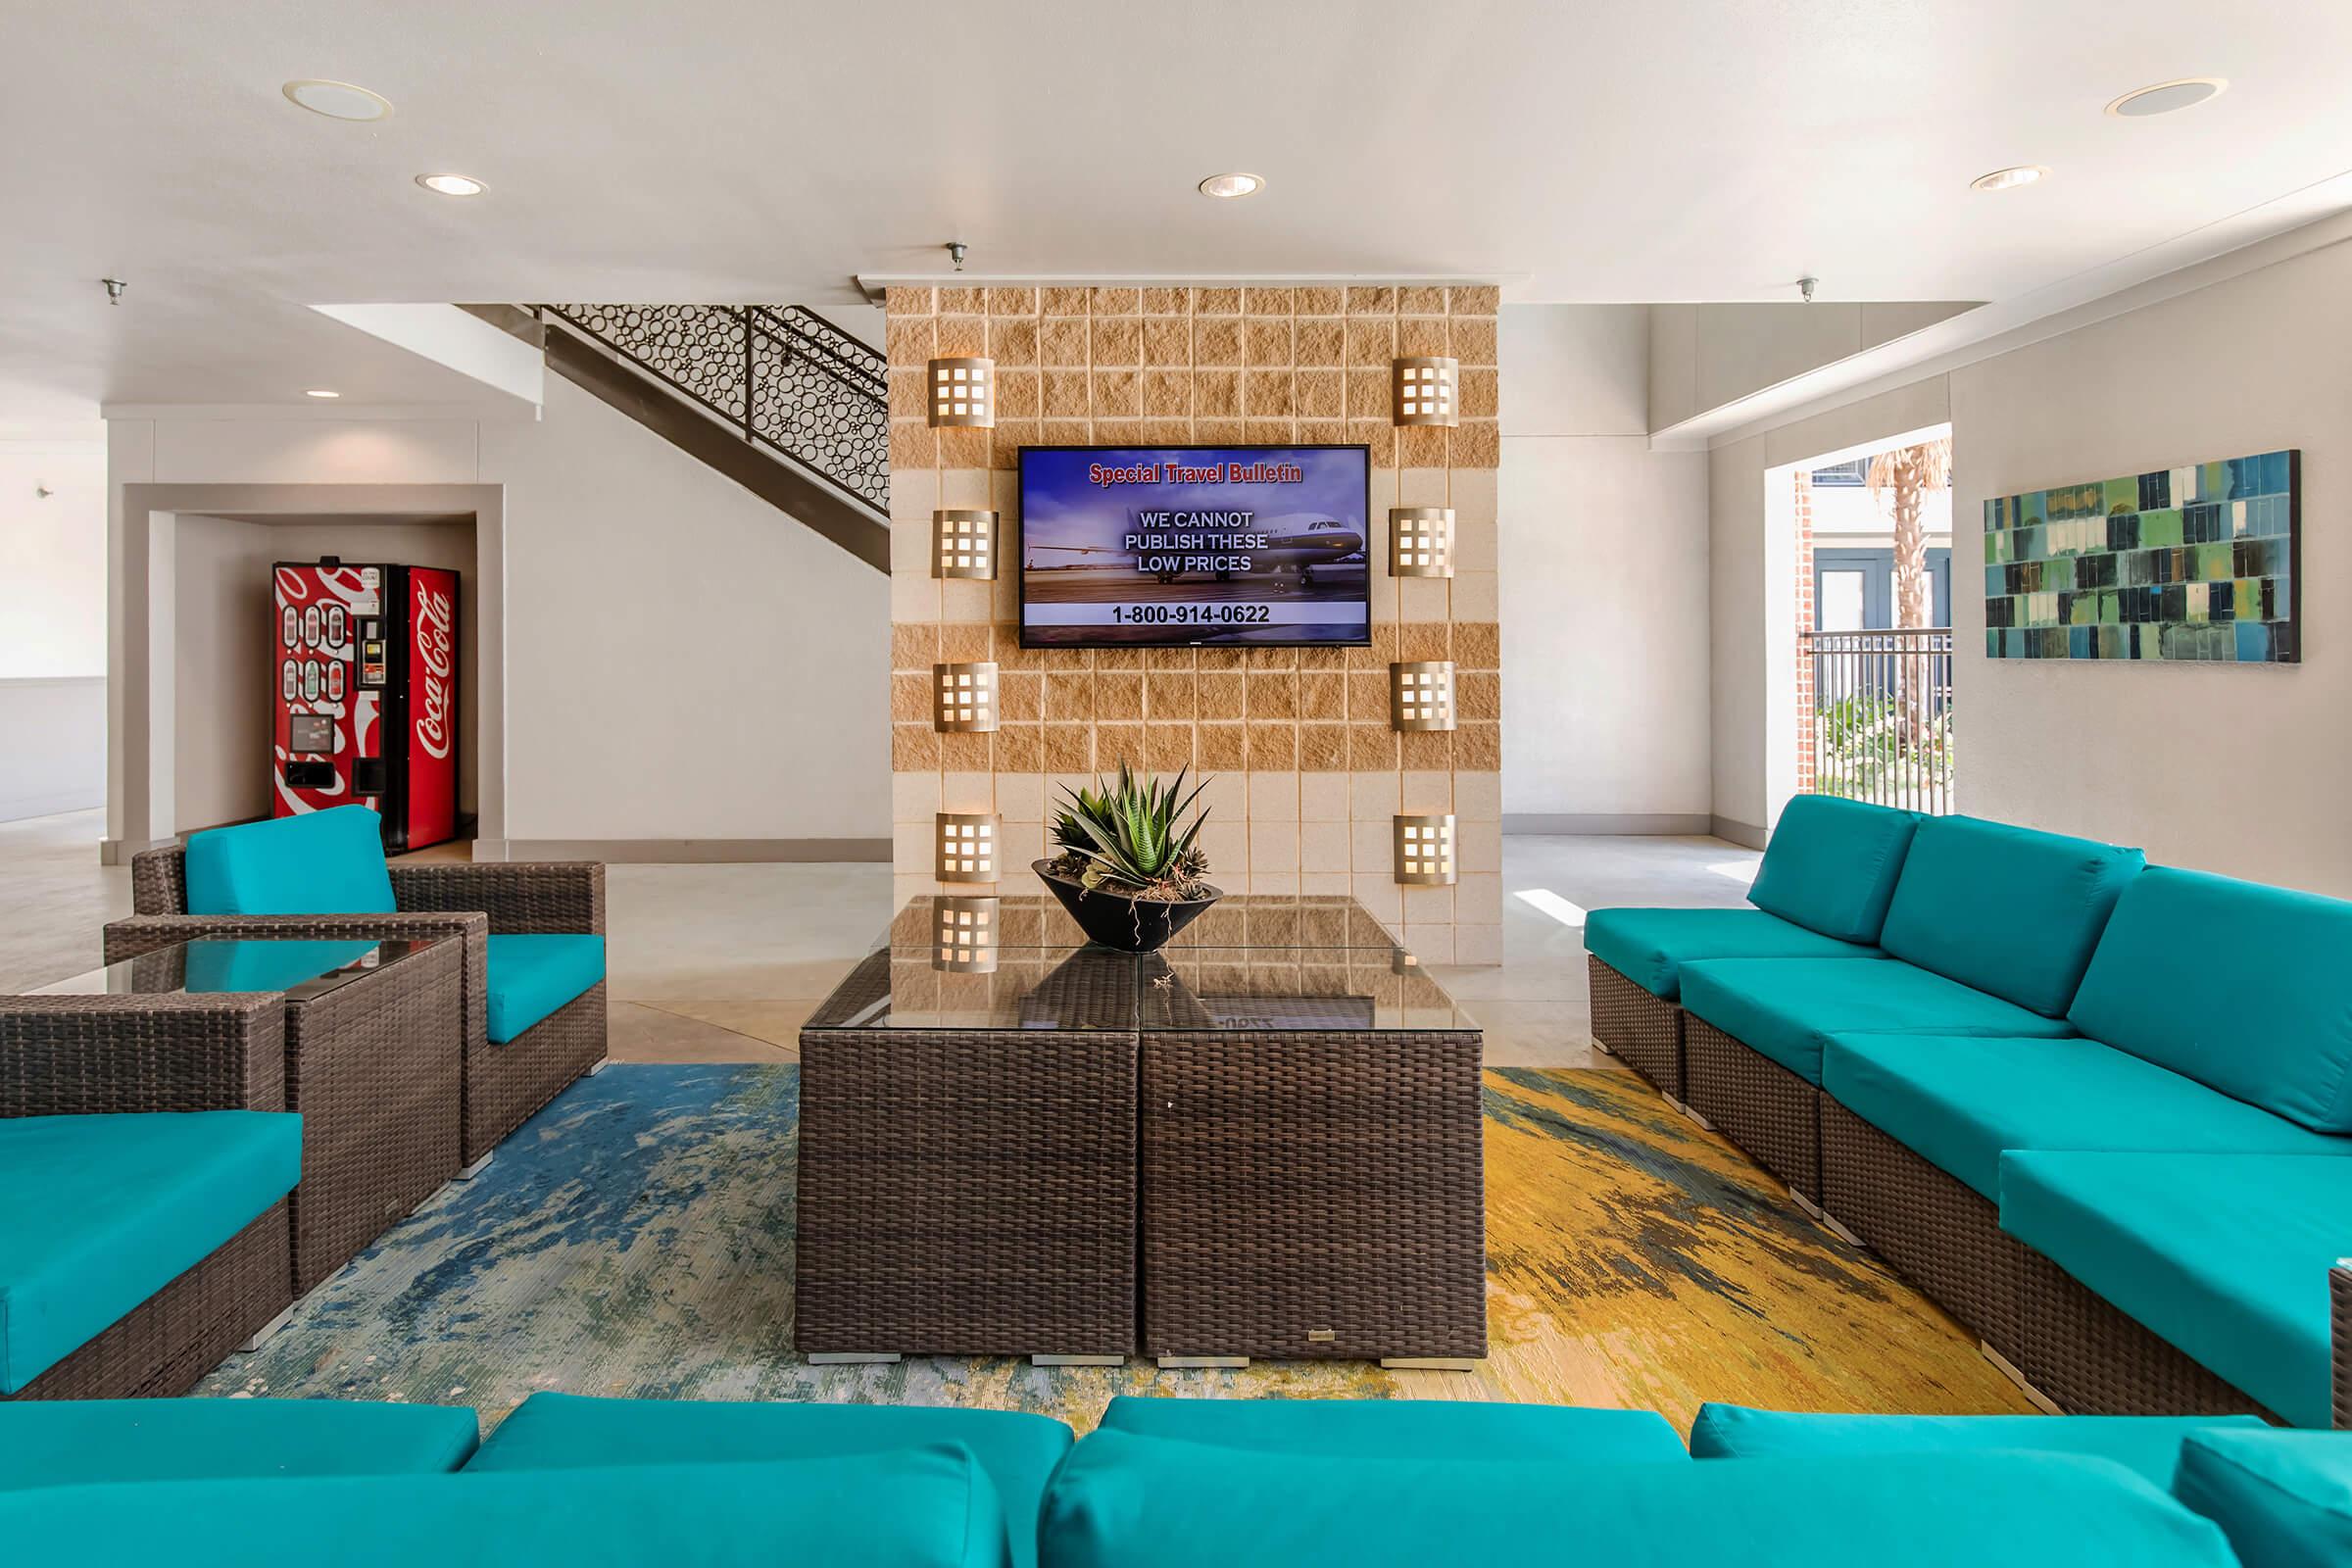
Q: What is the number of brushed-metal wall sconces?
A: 8